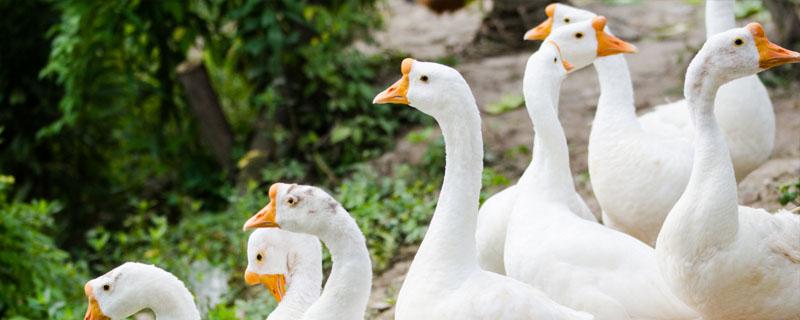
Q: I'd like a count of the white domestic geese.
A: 9